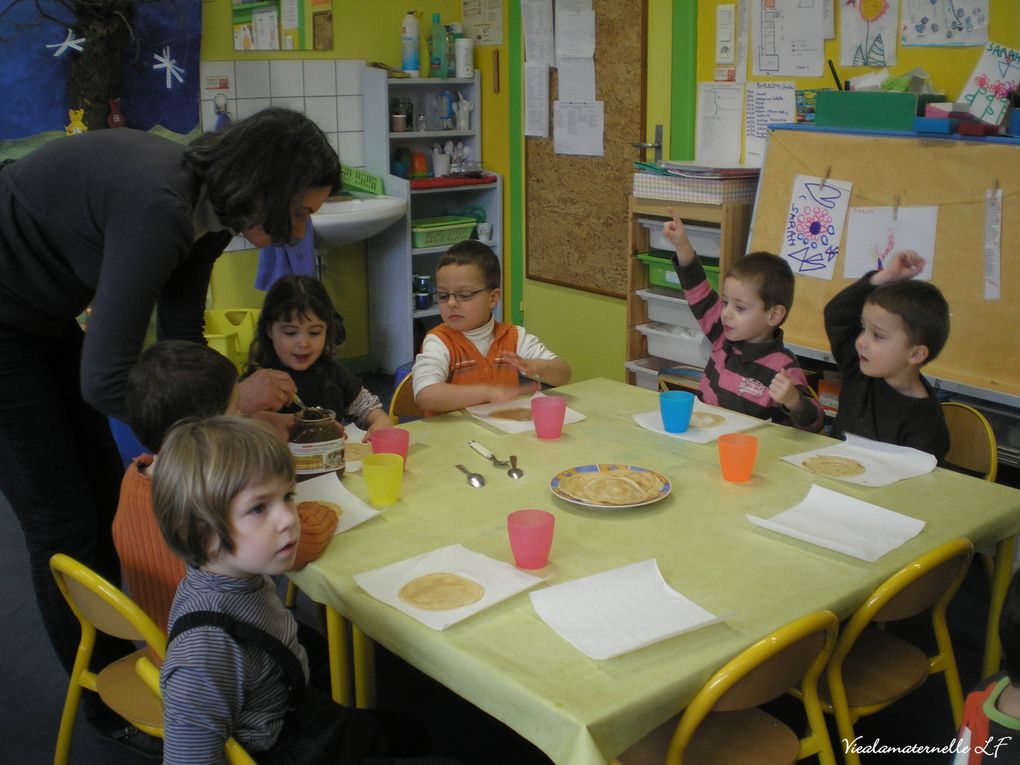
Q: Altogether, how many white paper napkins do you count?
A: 8